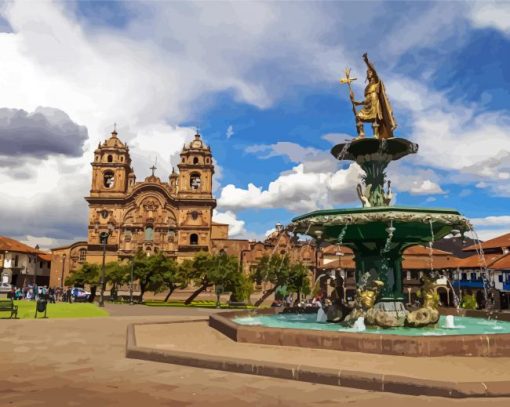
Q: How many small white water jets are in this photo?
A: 3